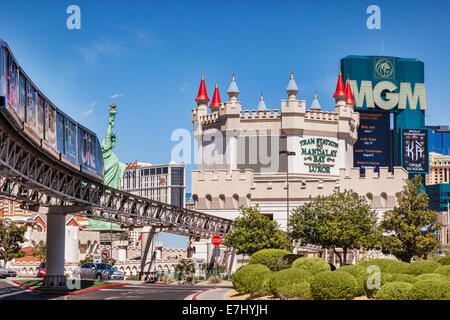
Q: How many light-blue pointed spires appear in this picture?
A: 4